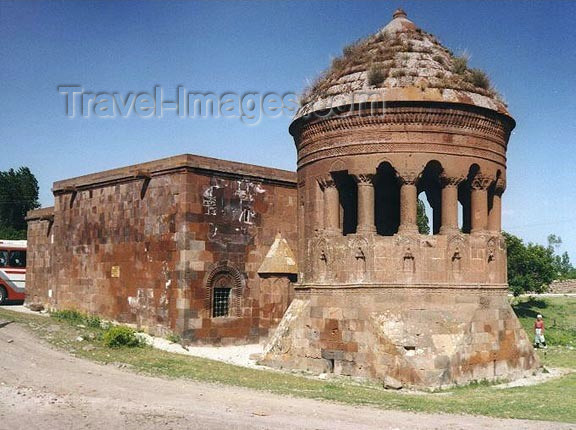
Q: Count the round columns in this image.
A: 6